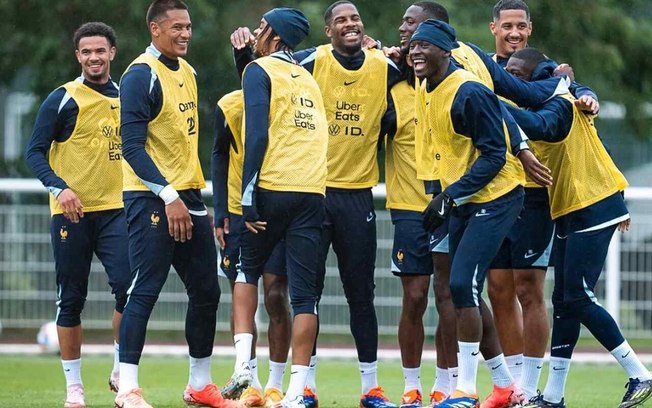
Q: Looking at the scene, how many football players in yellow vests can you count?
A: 10